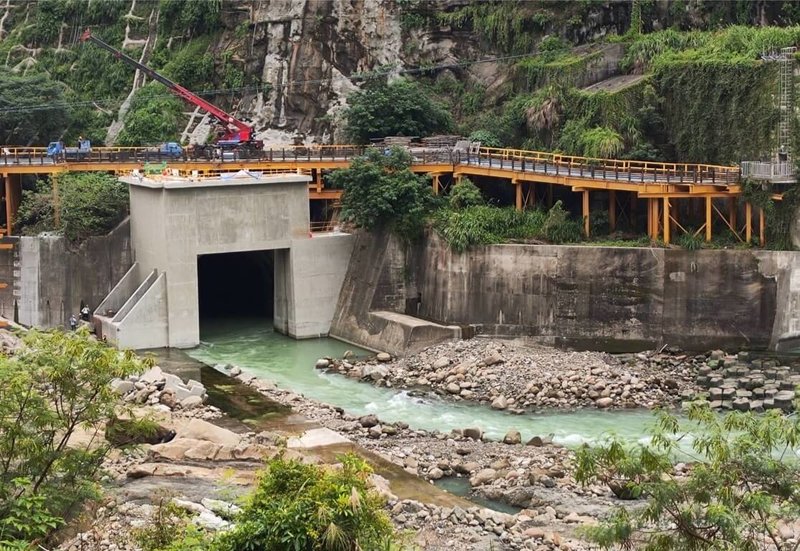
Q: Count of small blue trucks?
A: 2